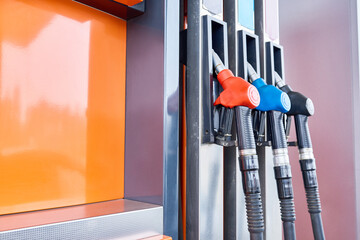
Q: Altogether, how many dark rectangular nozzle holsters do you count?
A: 3